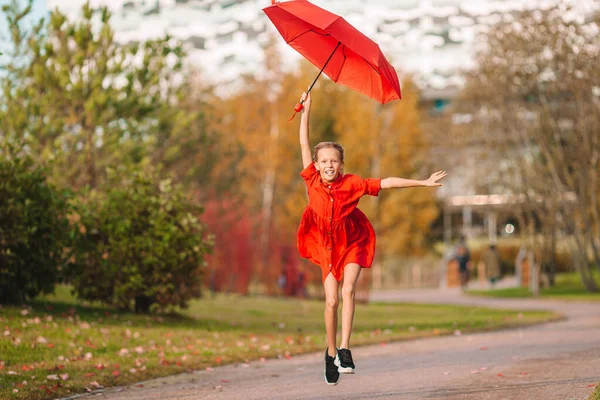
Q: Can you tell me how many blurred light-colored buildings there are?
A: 1